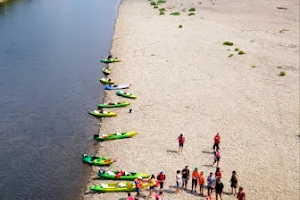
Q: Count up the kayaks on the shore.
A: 11